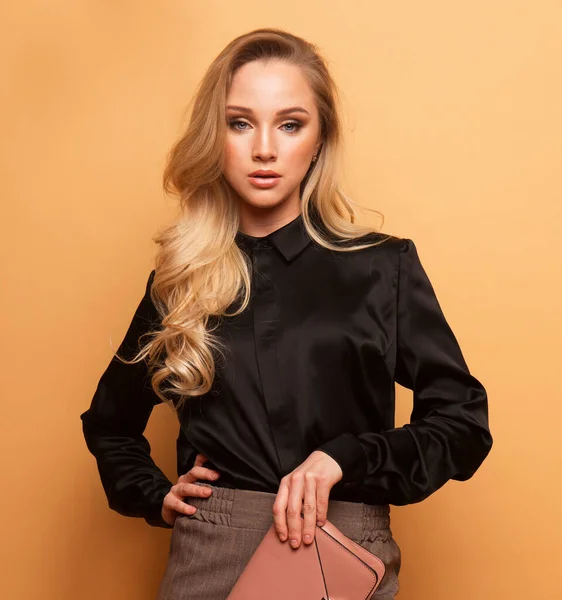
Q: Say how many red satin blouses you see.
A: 0